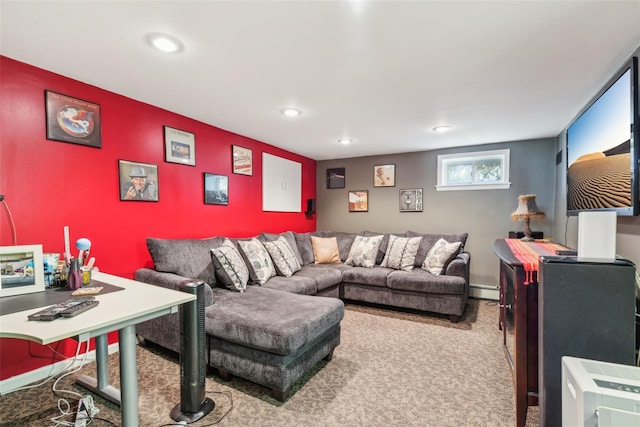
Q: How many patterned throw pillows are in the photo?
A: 6